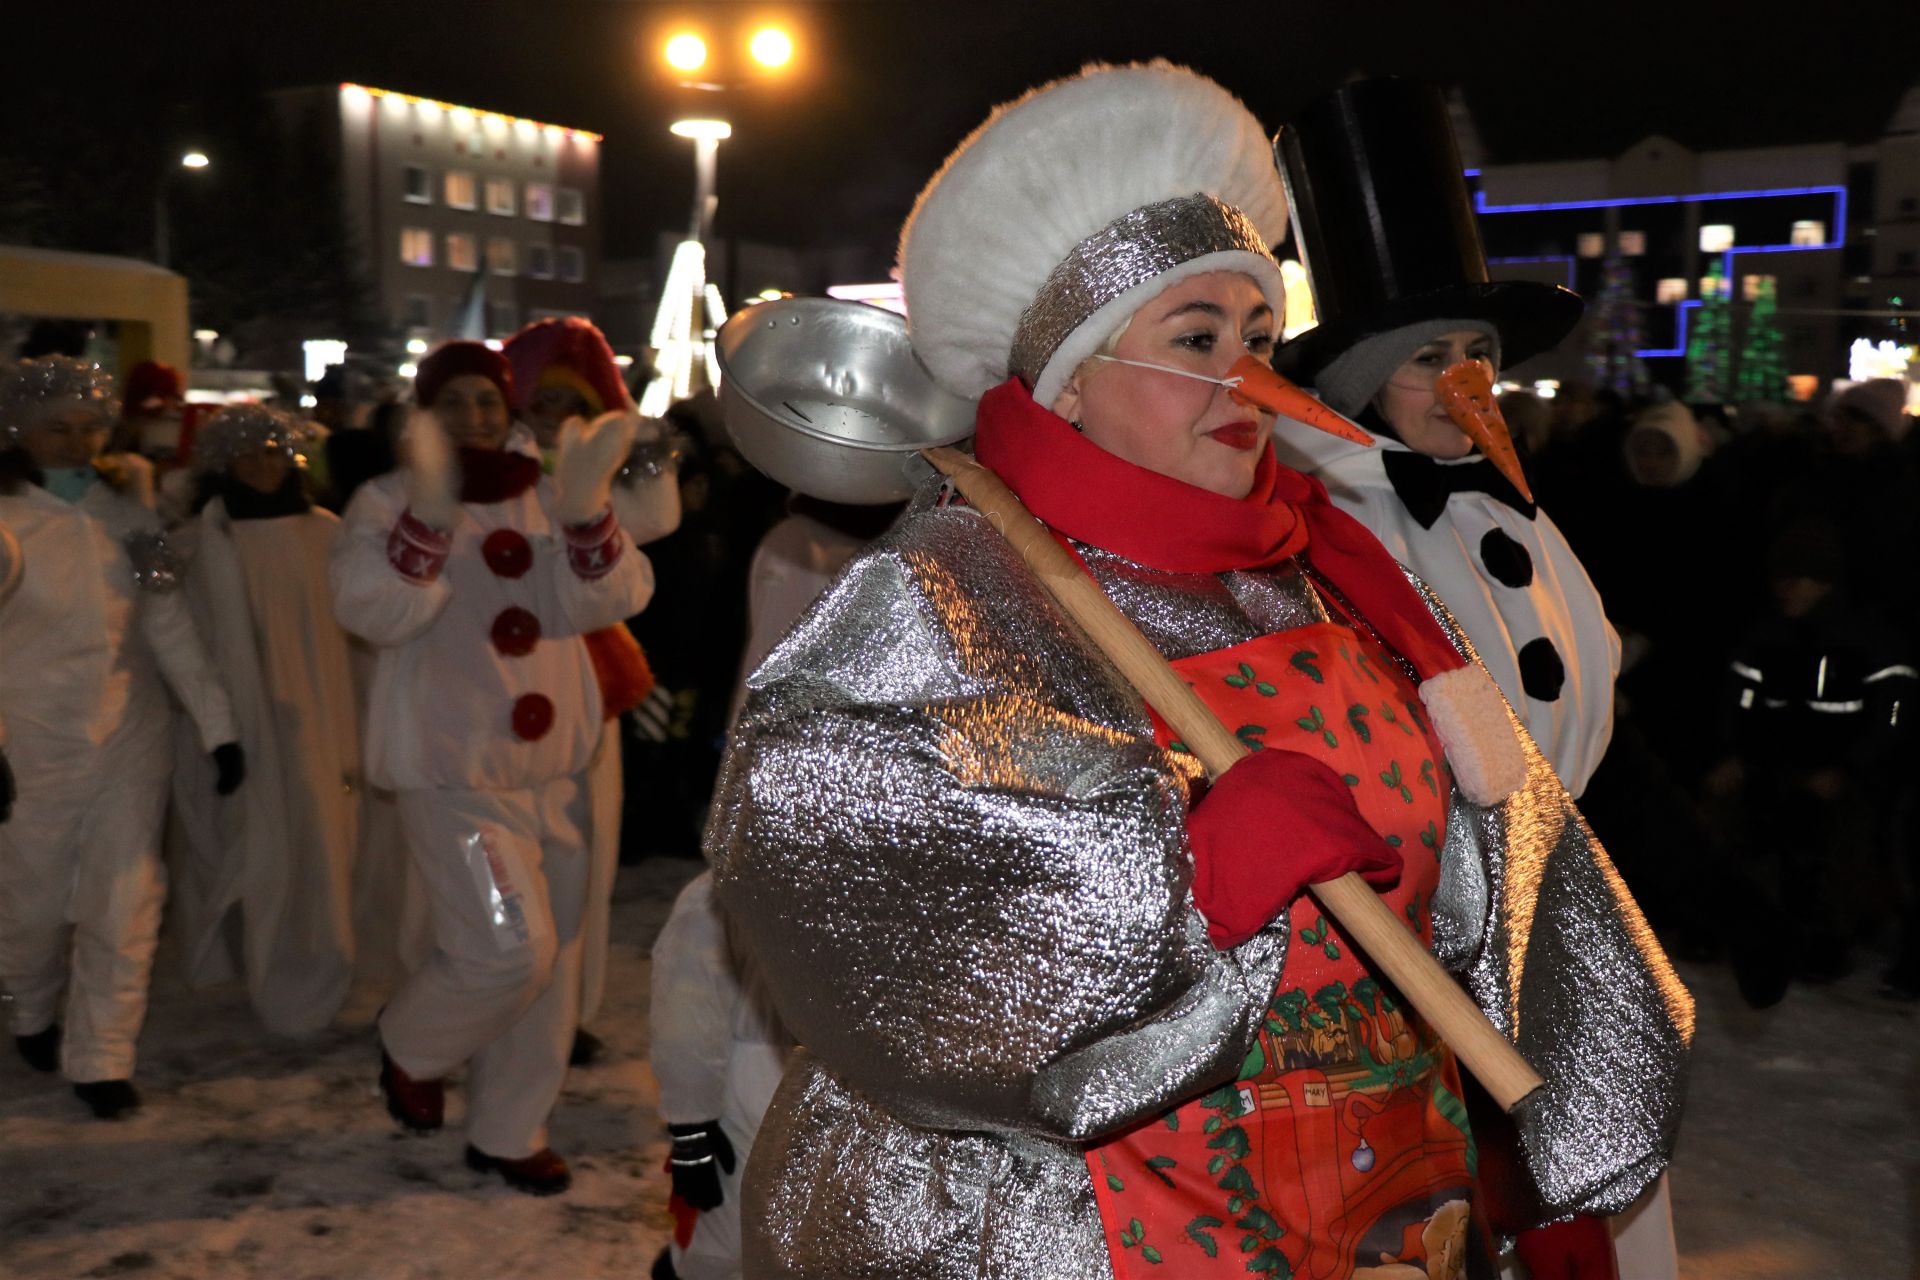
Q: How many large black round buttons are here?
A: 2